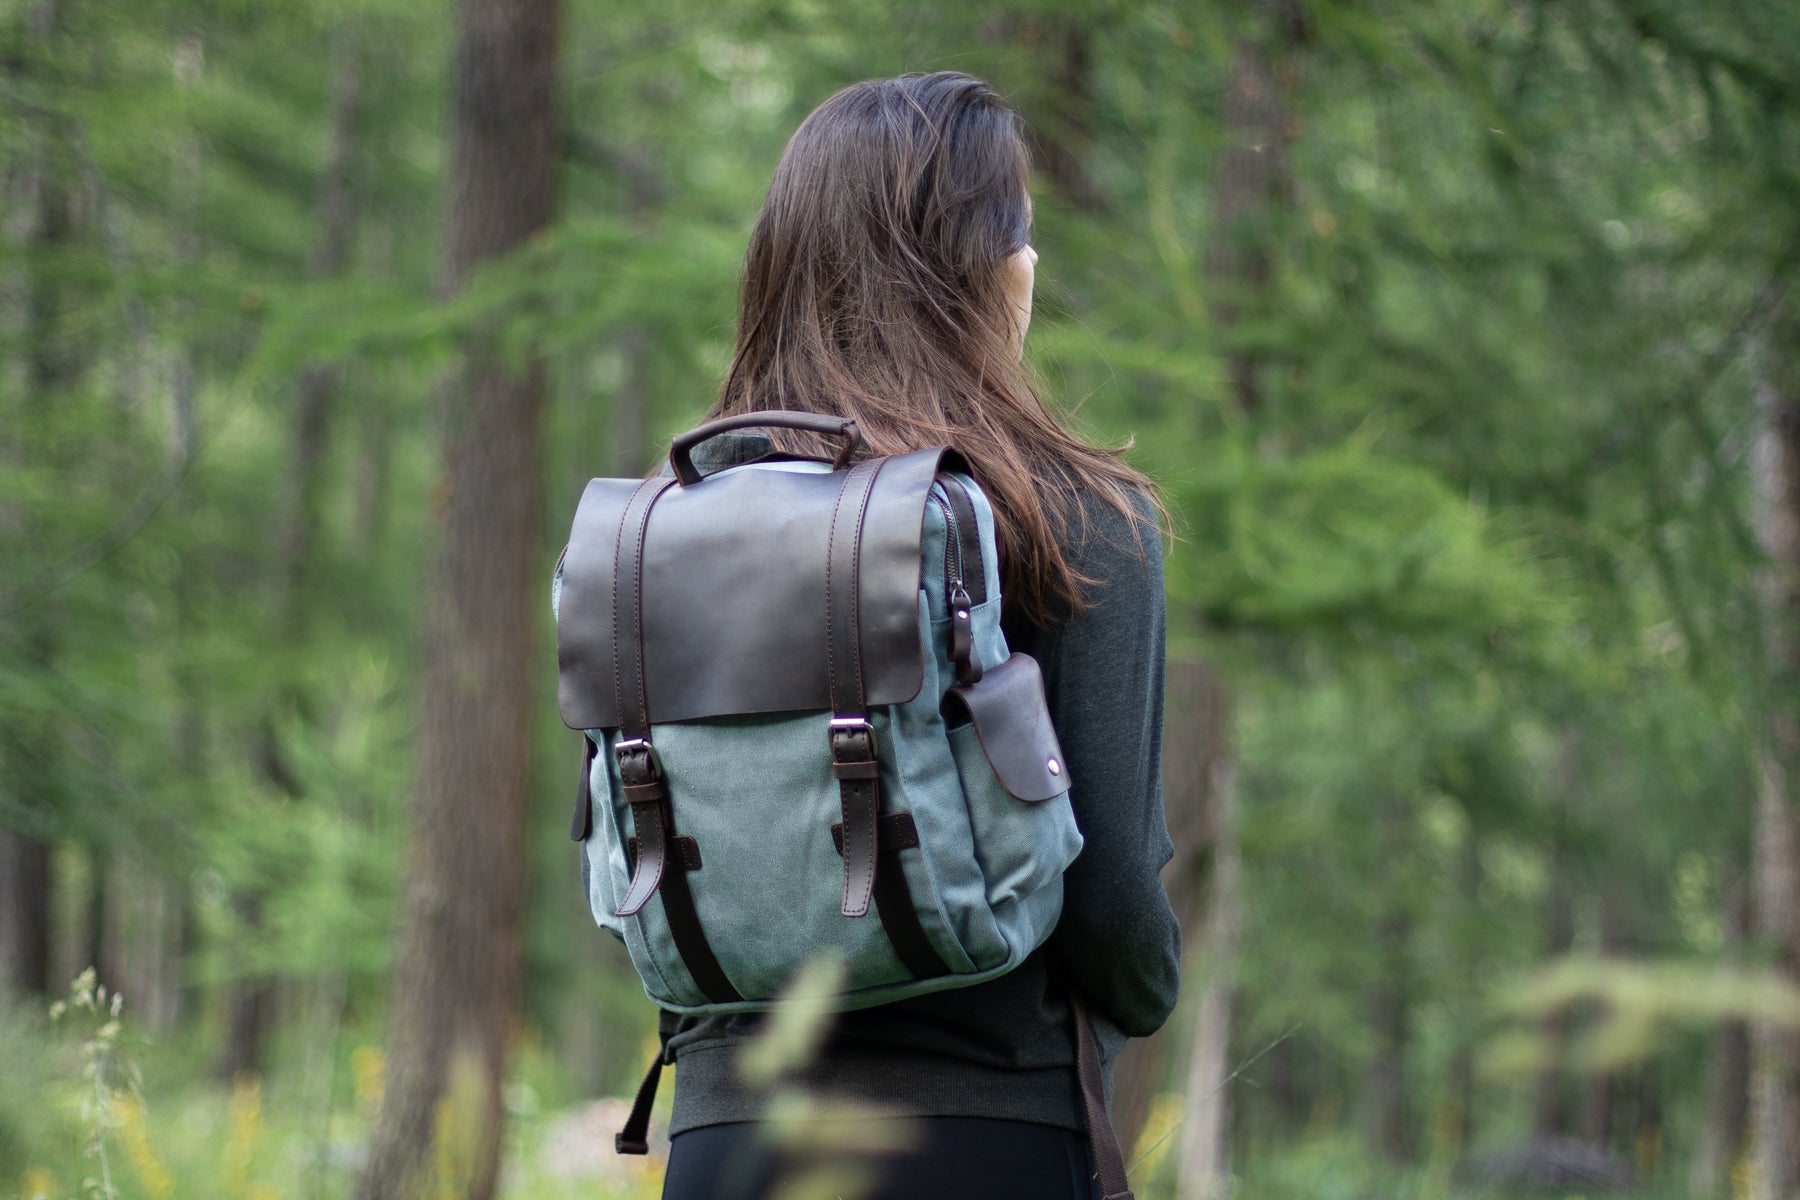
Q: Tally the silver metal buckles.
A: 2